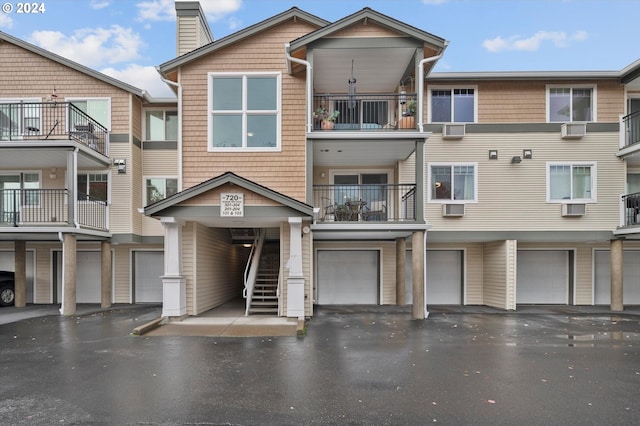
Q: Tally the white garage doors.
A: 7